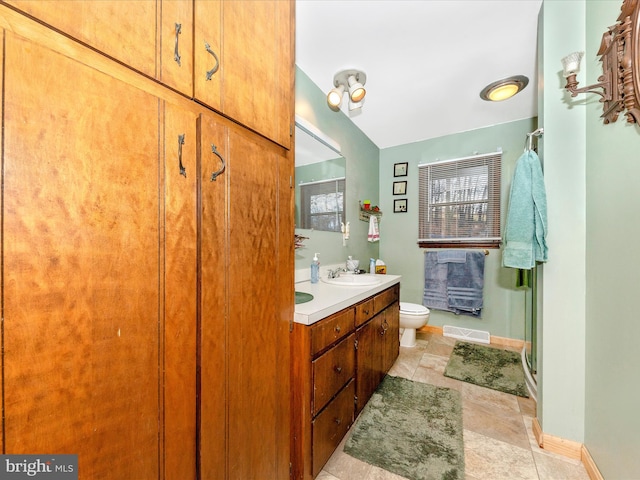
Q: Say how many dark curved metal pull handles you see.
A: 4